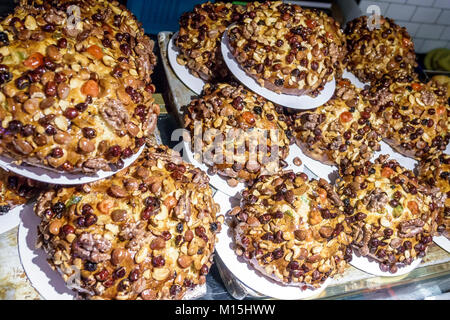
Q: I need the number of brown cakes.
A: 12